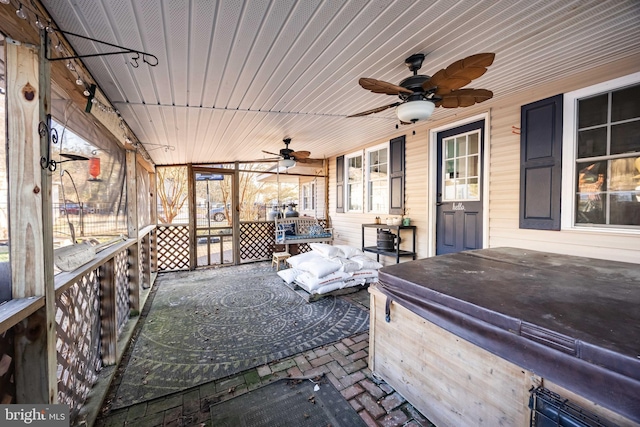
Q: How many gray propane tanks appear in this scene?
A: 2